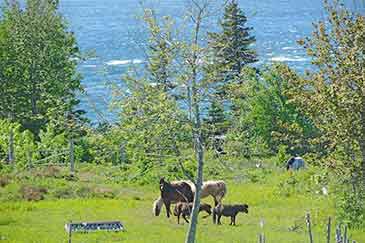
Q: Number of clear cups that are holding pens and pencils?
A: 0